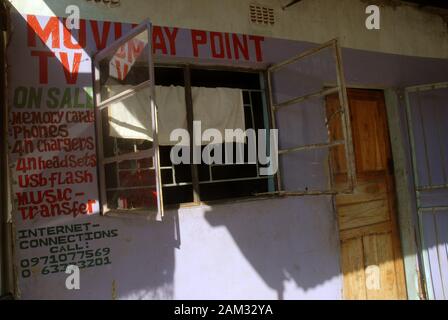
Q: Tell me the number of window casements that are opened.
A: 2